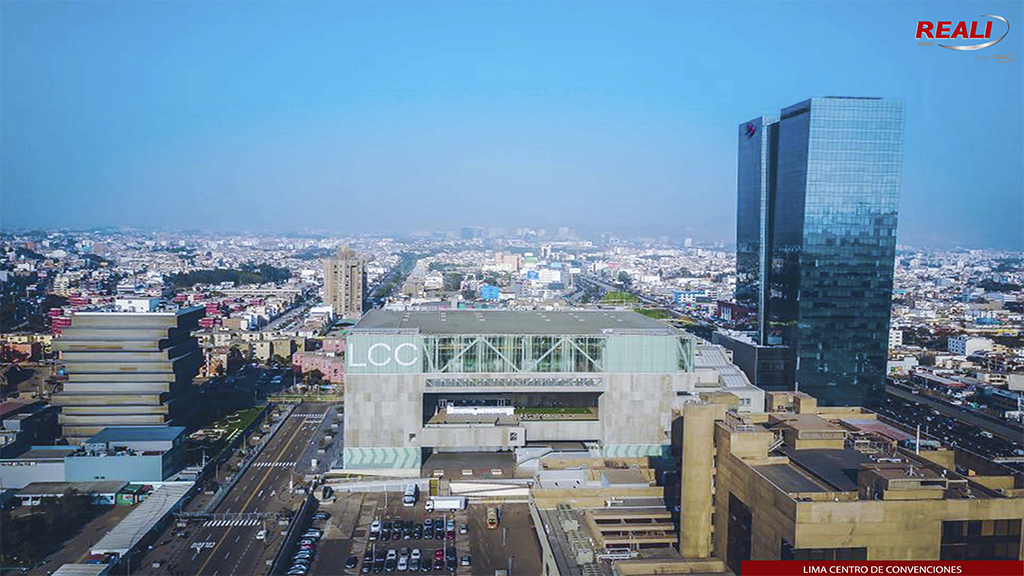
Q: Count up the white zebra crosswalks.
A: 3